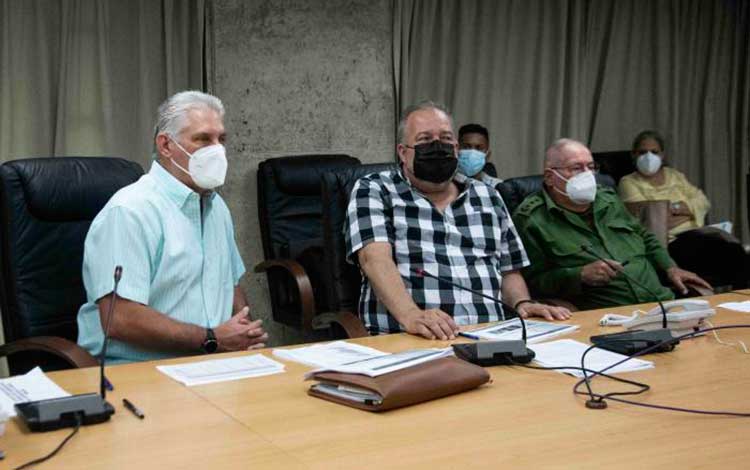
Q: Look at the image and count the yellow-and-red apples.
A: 0